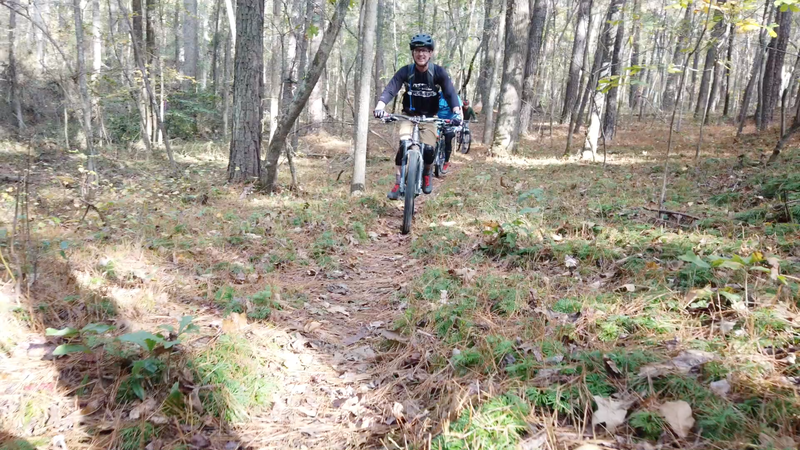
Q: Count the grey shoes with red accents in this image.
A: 3